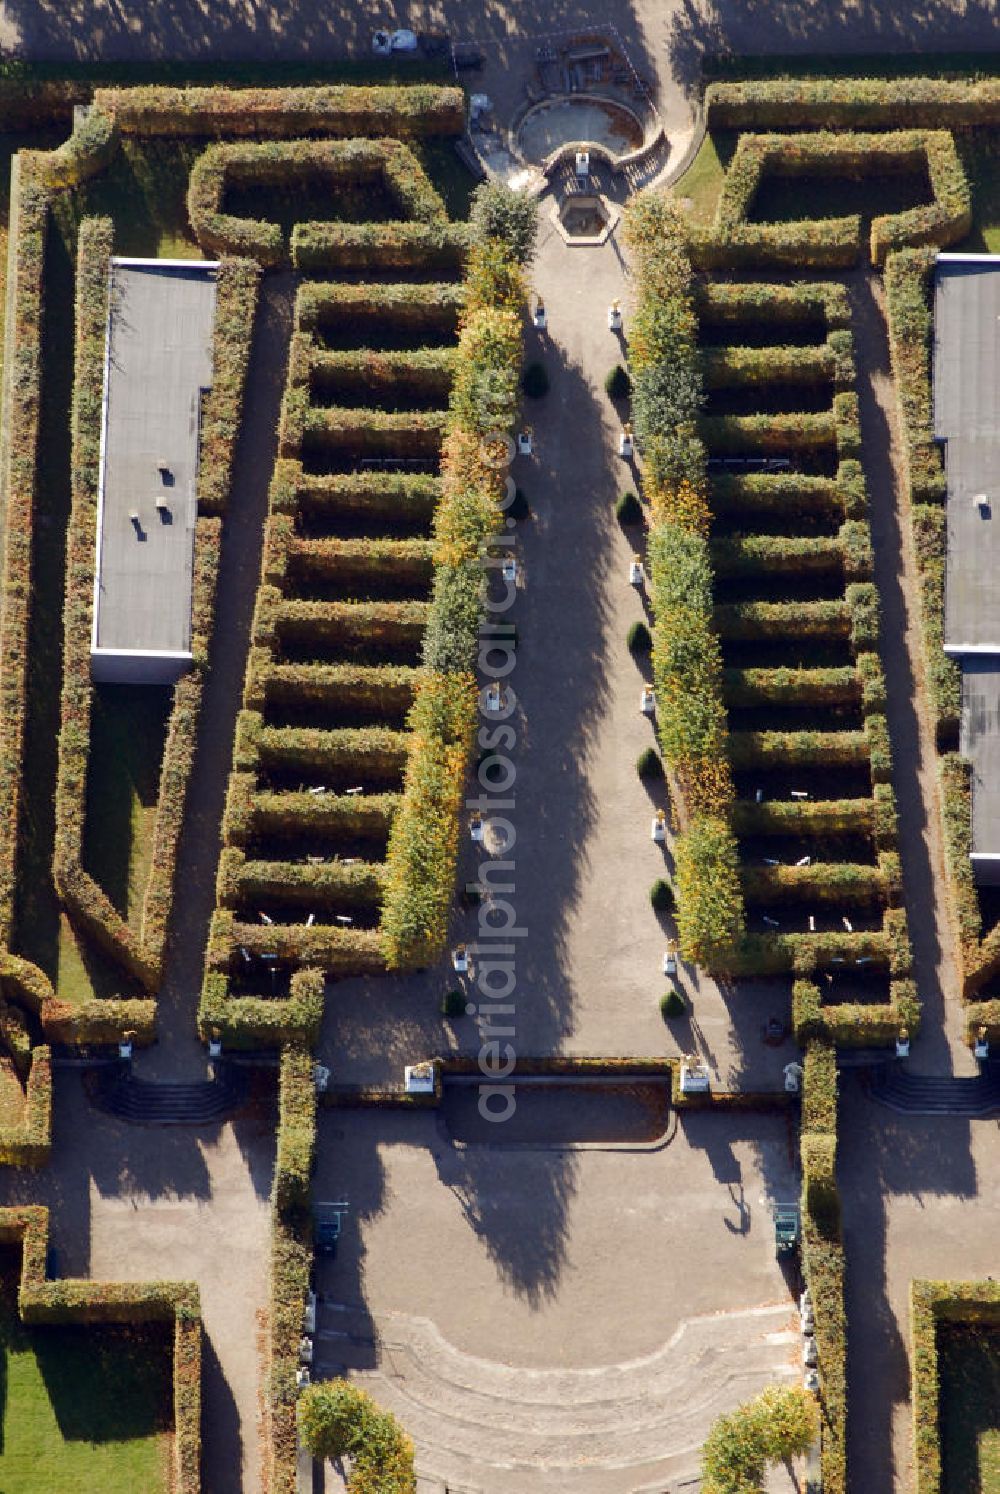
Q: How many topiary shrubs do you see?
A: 12